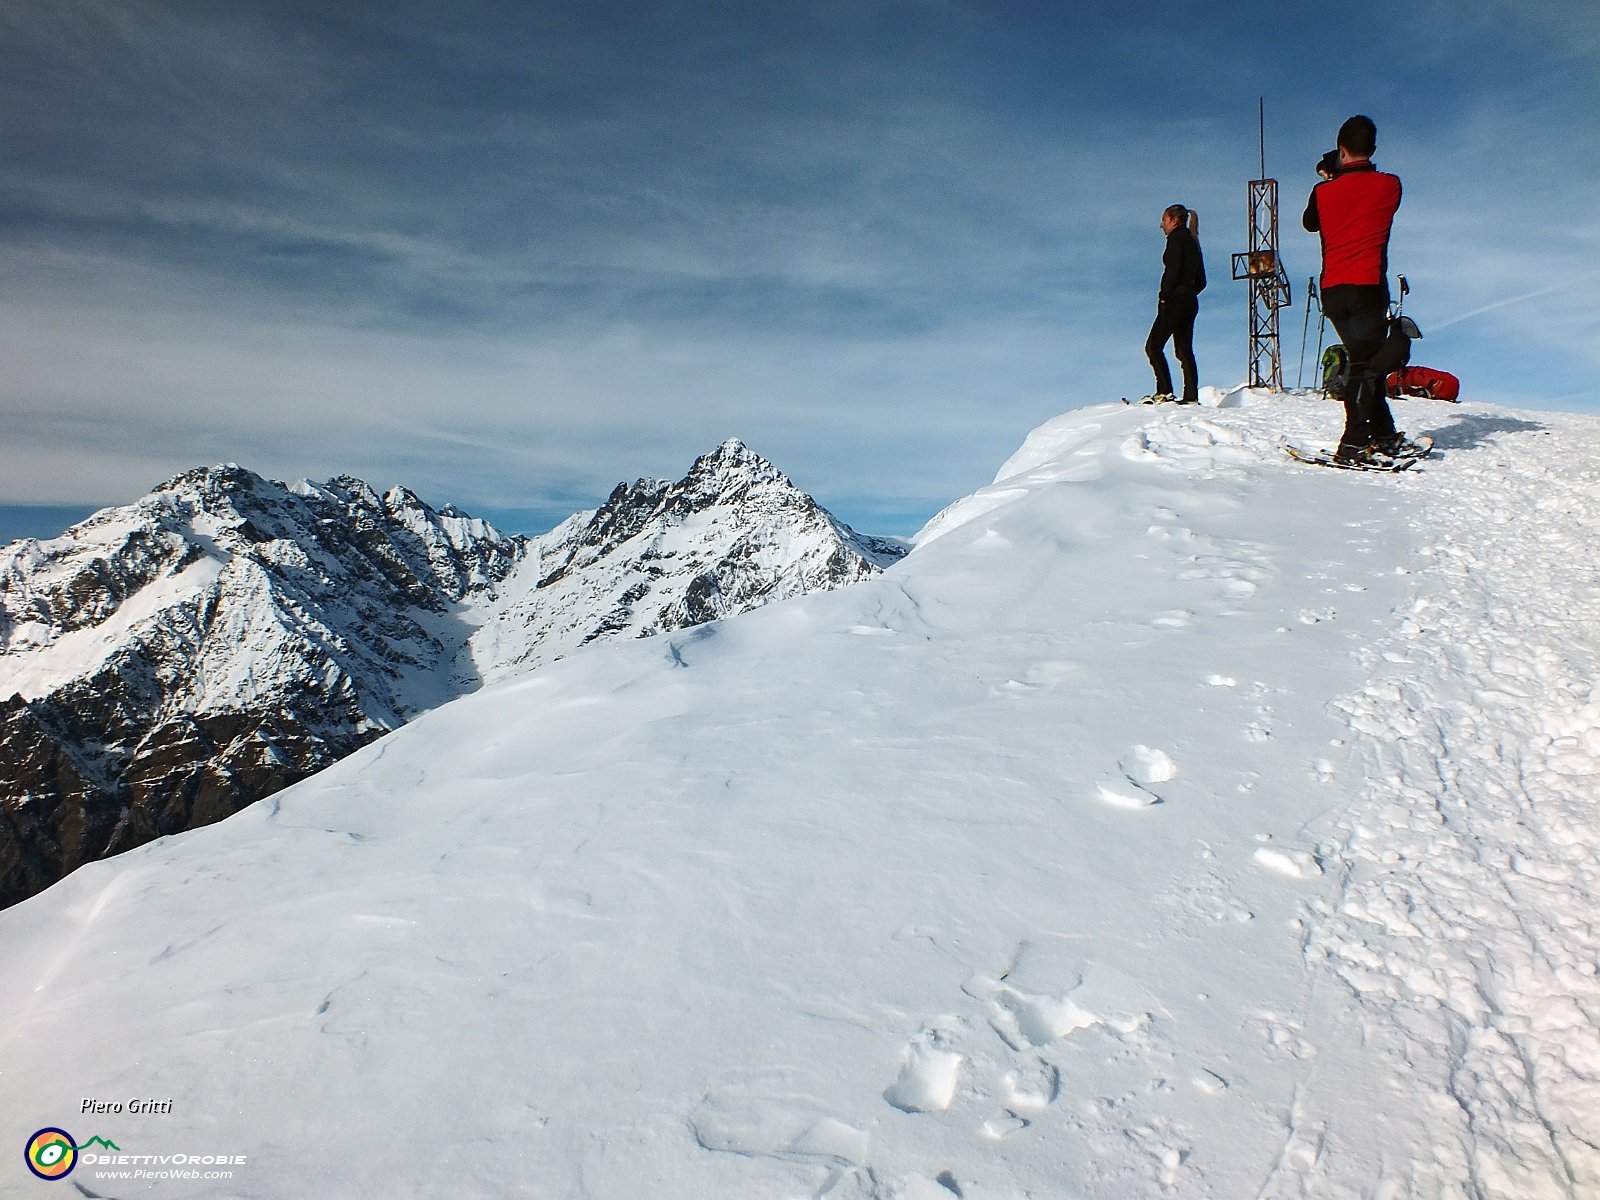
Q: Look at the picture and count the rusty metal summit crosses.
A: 1